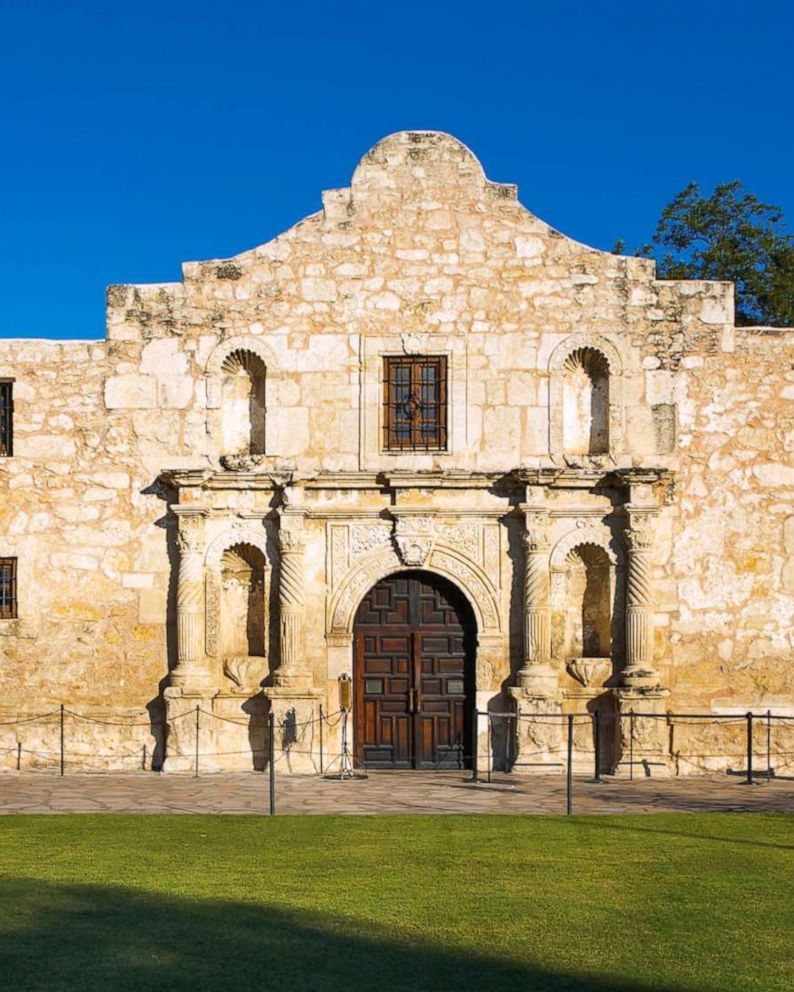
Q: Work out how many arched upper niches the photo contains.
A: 2